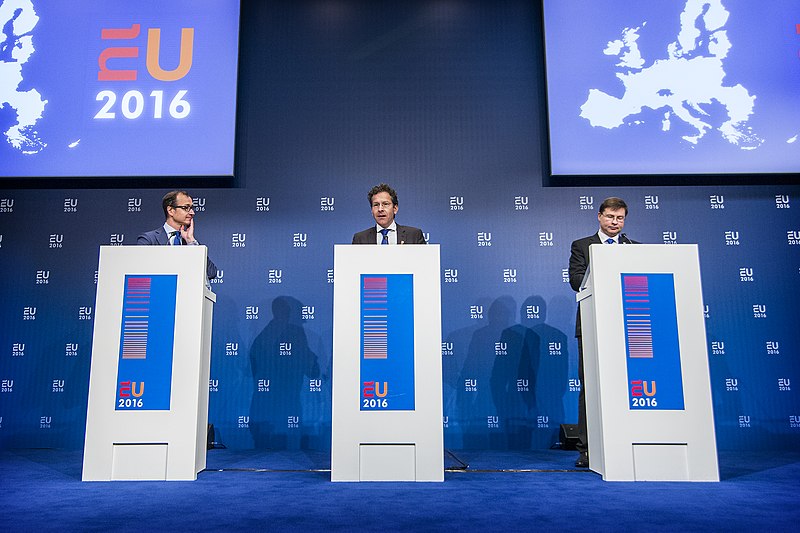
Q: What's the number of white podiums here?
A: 3